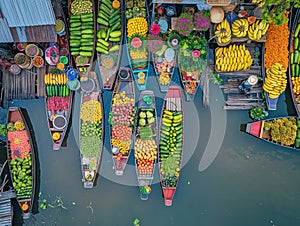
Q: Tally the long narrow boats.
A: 14